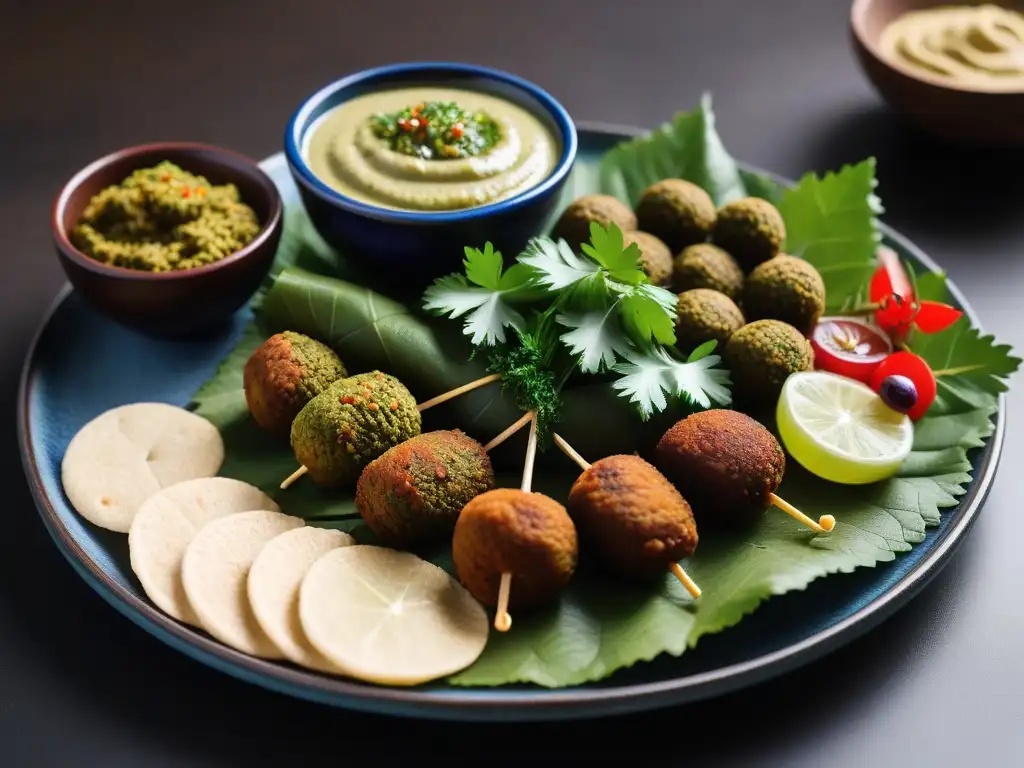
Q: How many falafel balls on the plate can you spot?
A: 14